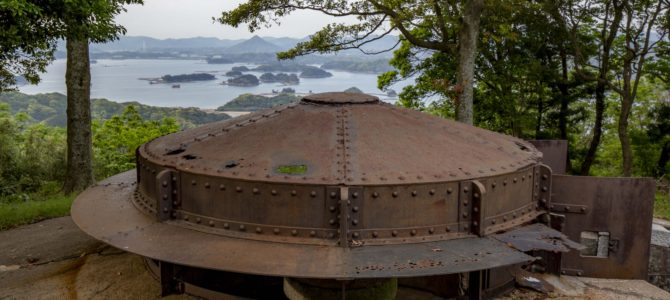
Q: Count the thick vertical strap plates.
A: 4